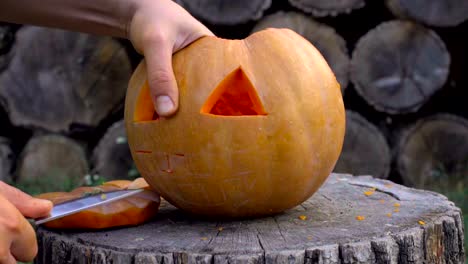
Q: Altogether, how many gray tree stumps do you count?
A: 1